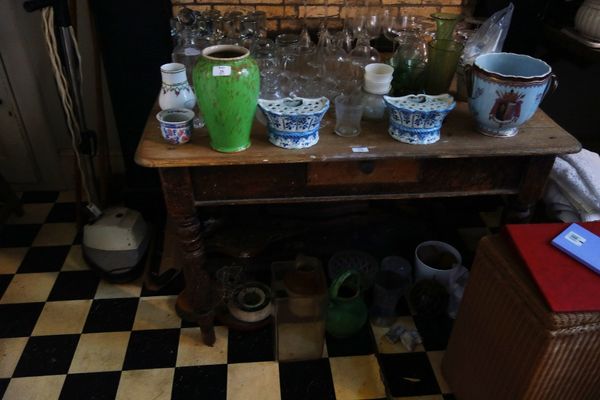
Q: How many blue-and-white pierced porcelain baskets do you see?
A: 2